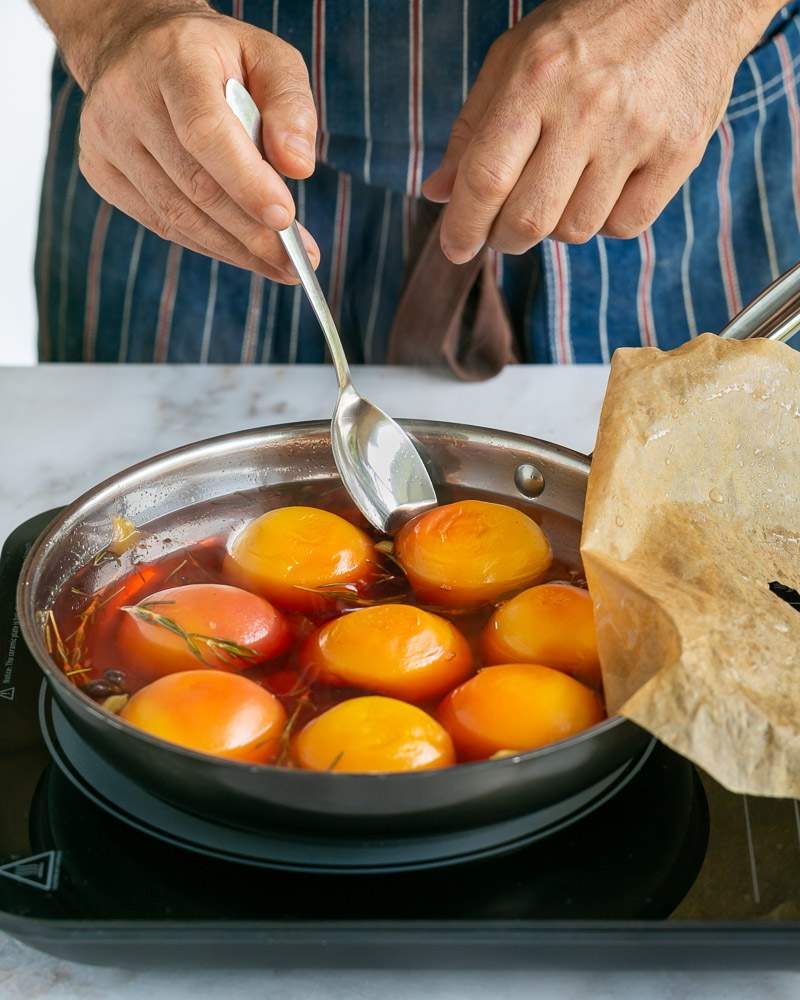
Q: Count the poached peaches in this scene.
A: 8